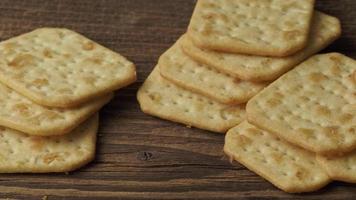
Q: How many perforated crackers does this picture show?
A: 10